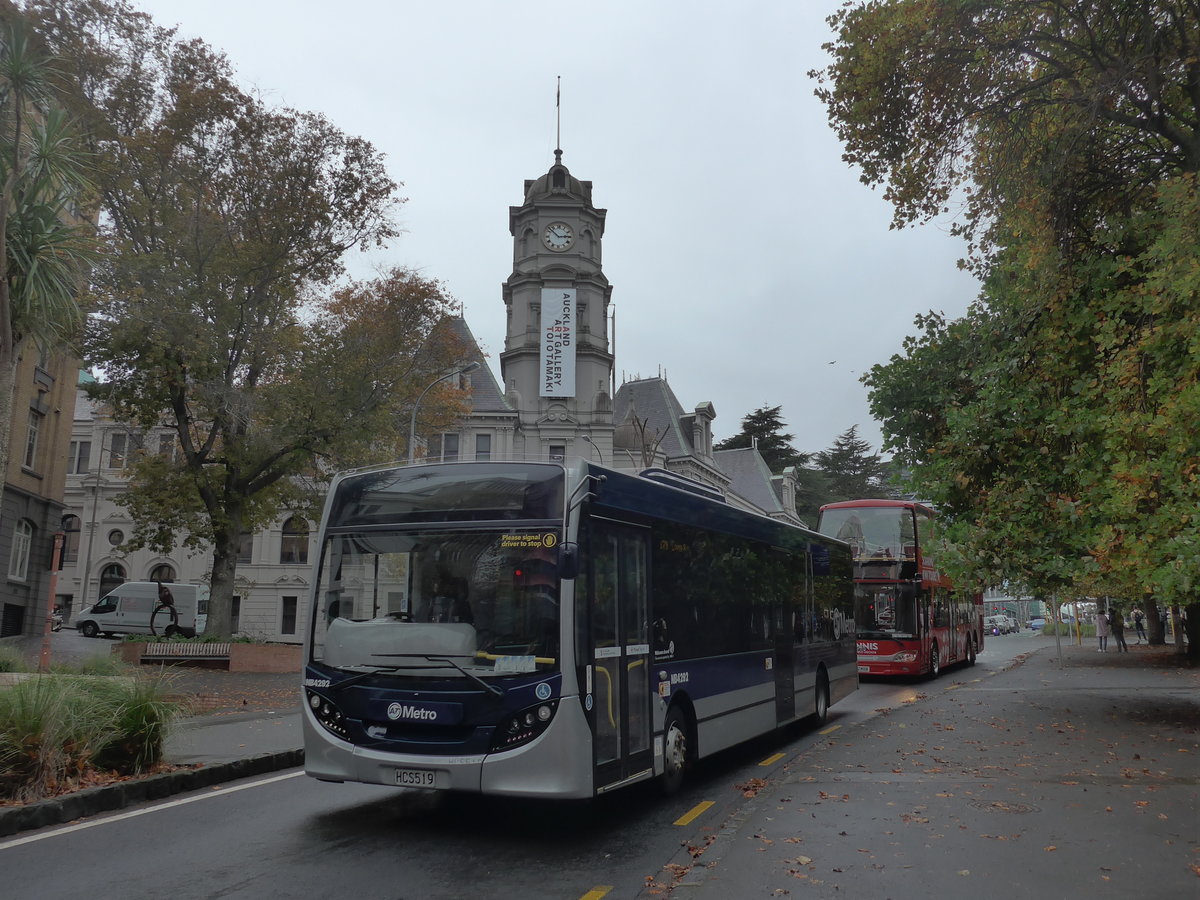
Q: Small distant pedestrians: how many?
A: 3